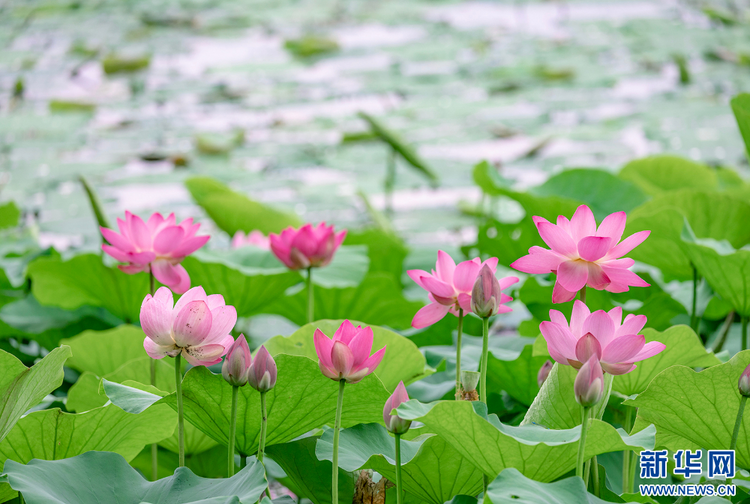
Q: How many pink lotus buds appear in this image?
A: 7